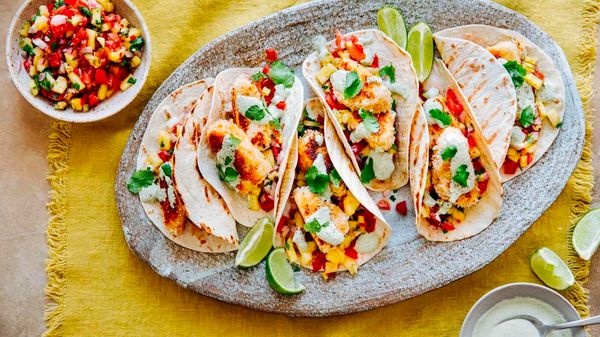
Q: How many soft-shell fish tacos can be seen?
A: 6